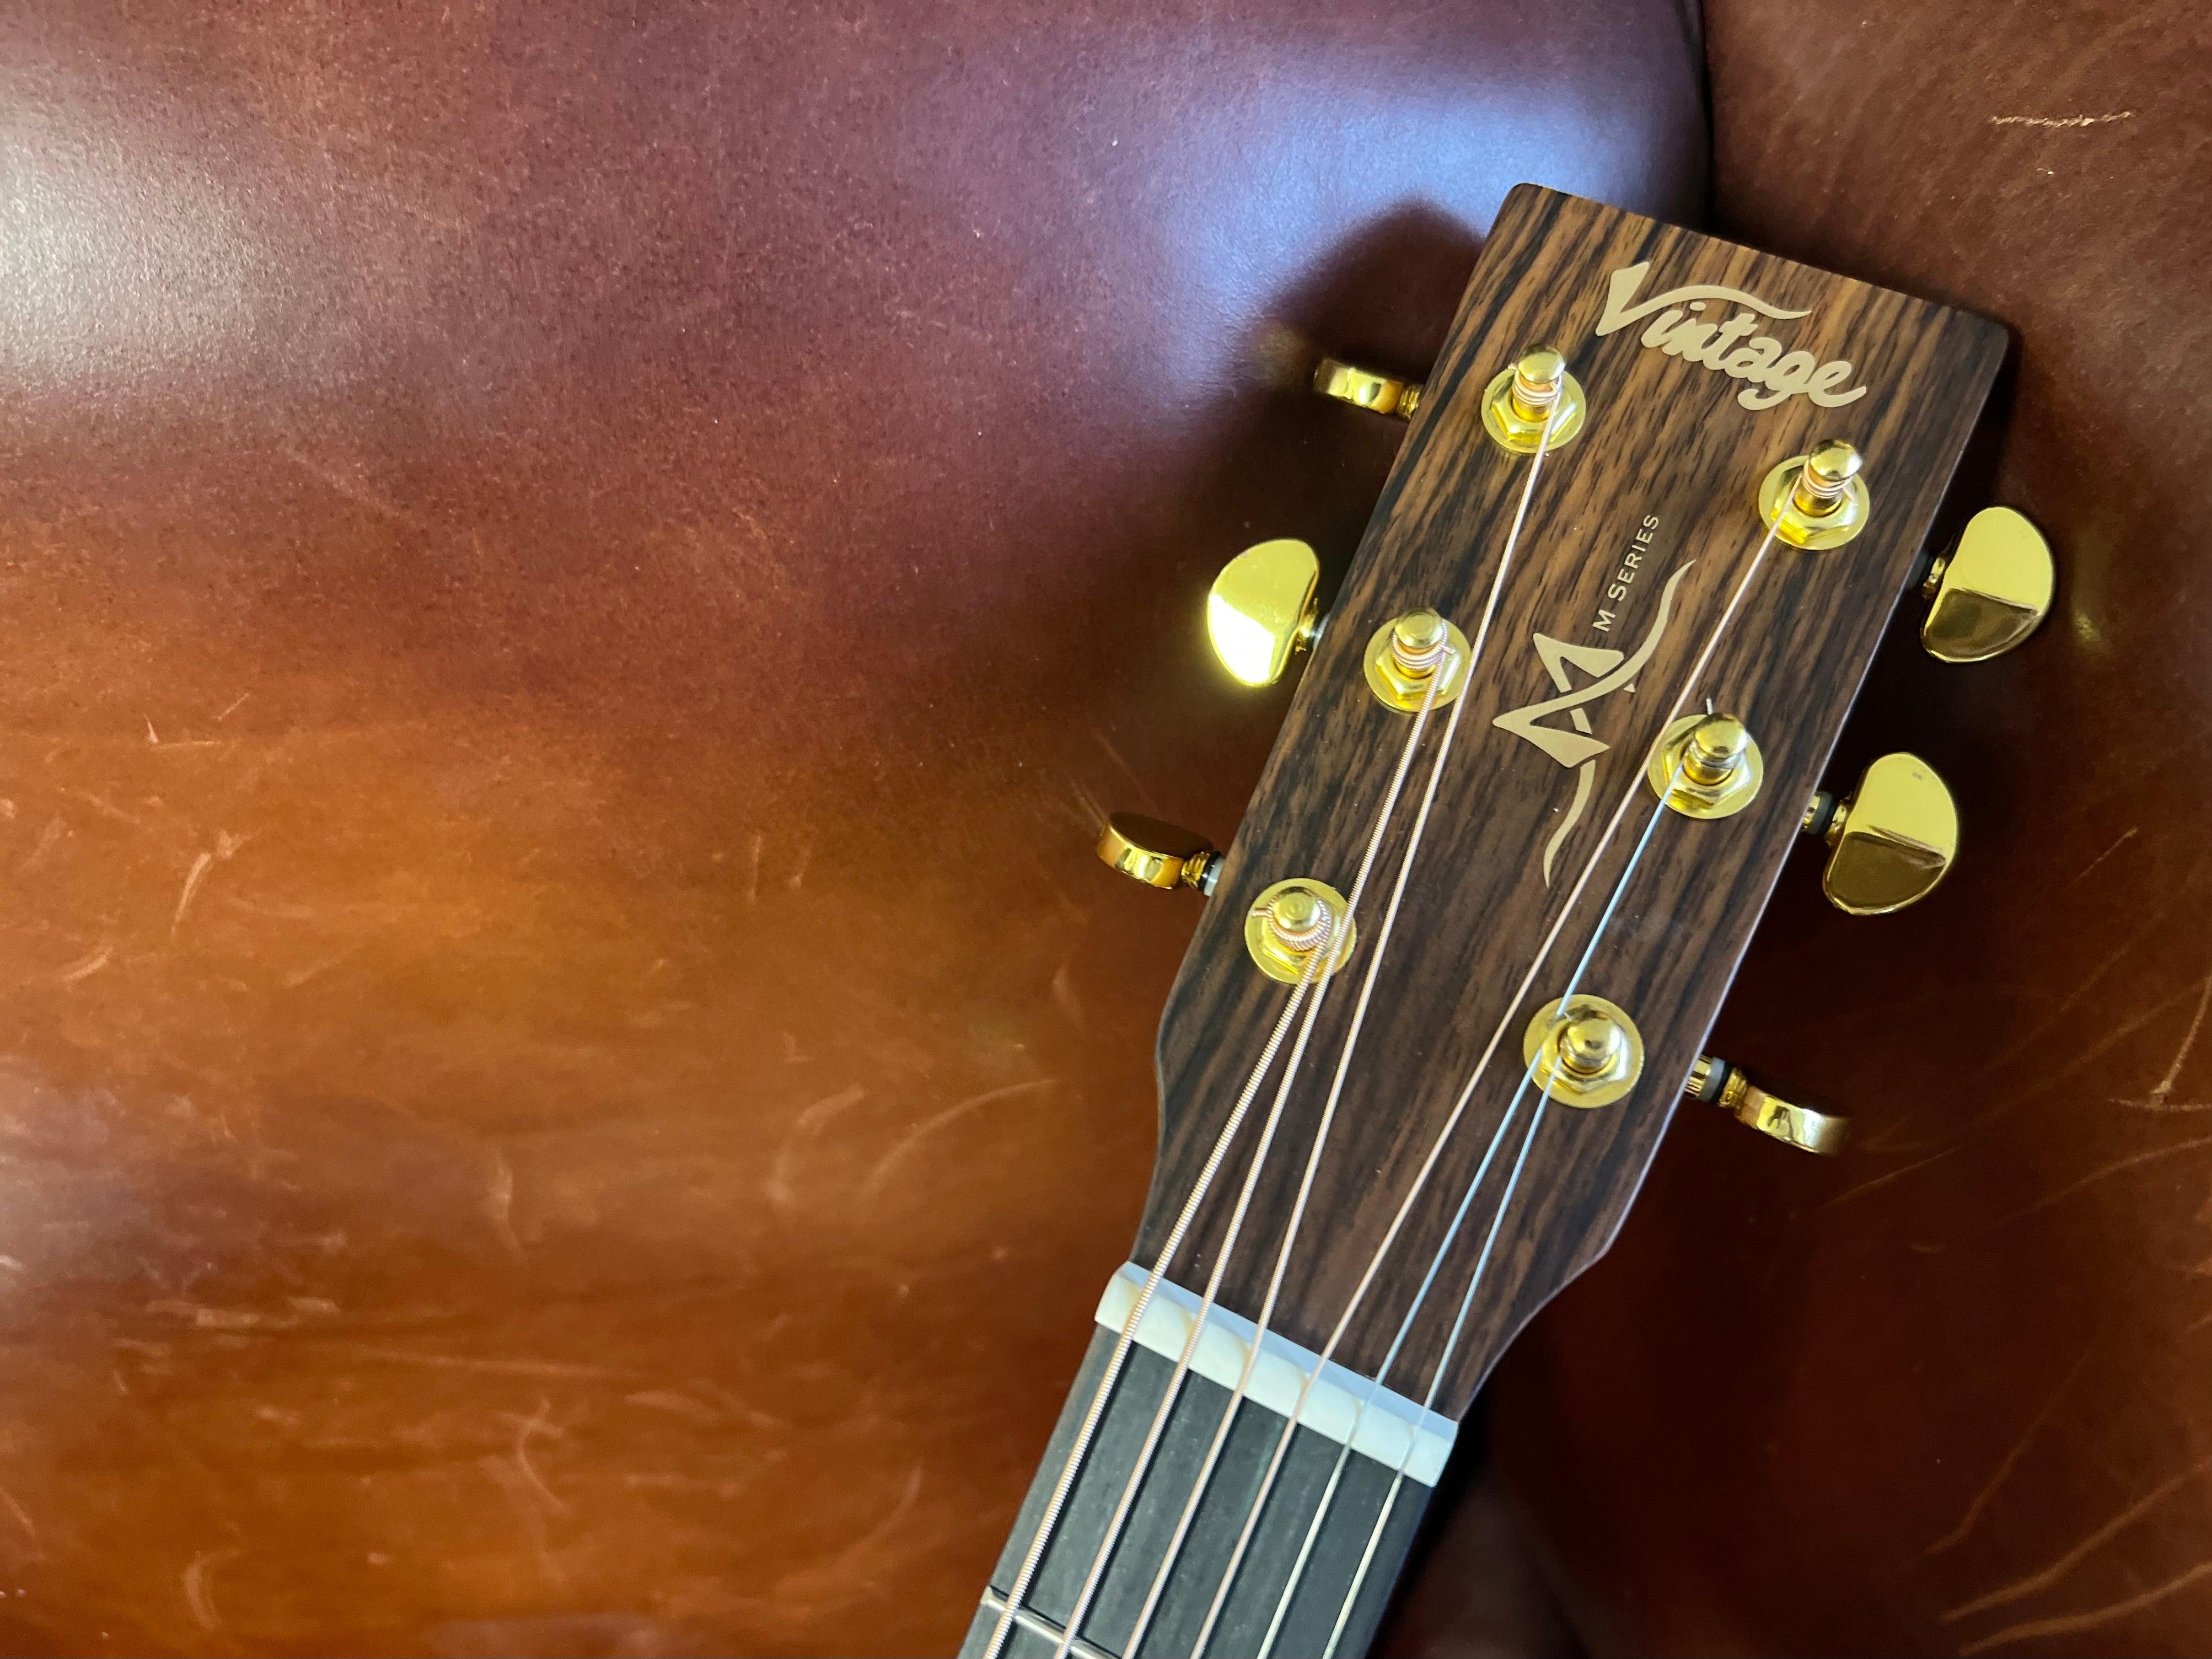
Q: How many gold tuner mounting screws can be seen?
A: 6